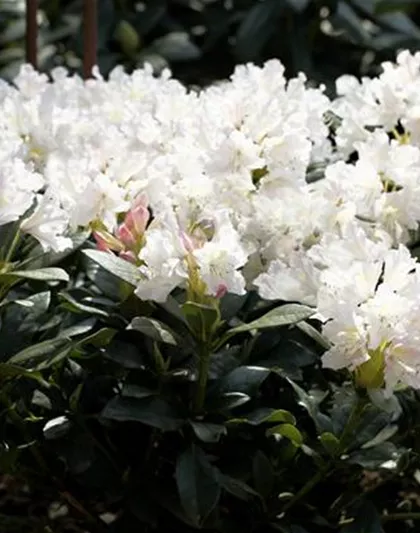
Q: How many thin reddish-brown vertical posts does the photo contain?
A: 2